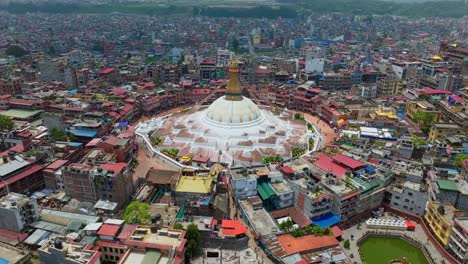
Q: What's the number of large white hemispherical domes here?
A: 1